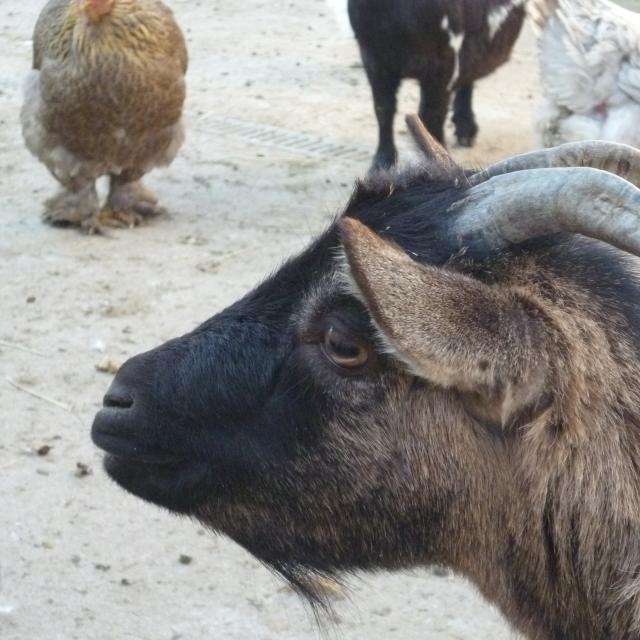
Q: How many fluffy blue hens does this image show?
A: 0